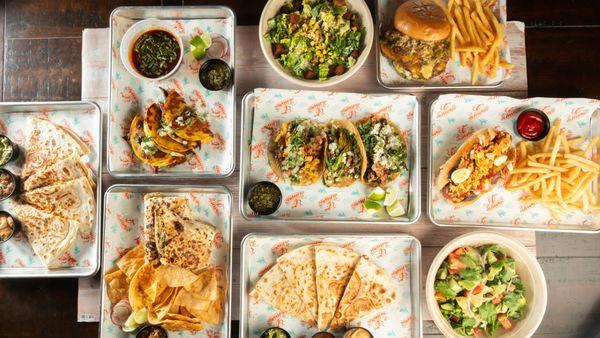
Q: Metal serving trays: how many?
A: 7